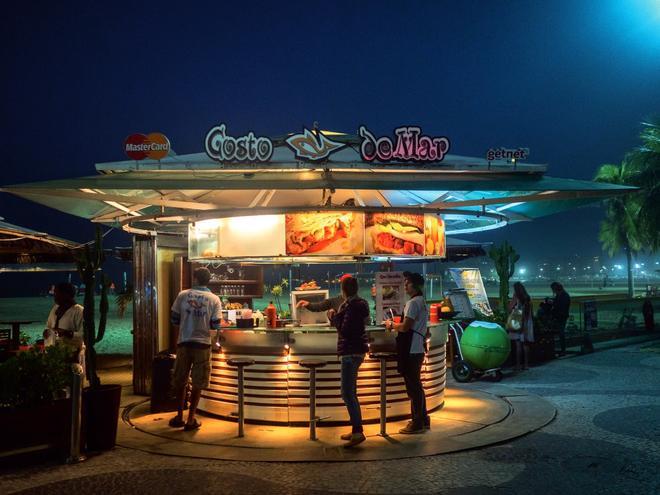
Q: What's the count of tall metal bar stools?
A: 3